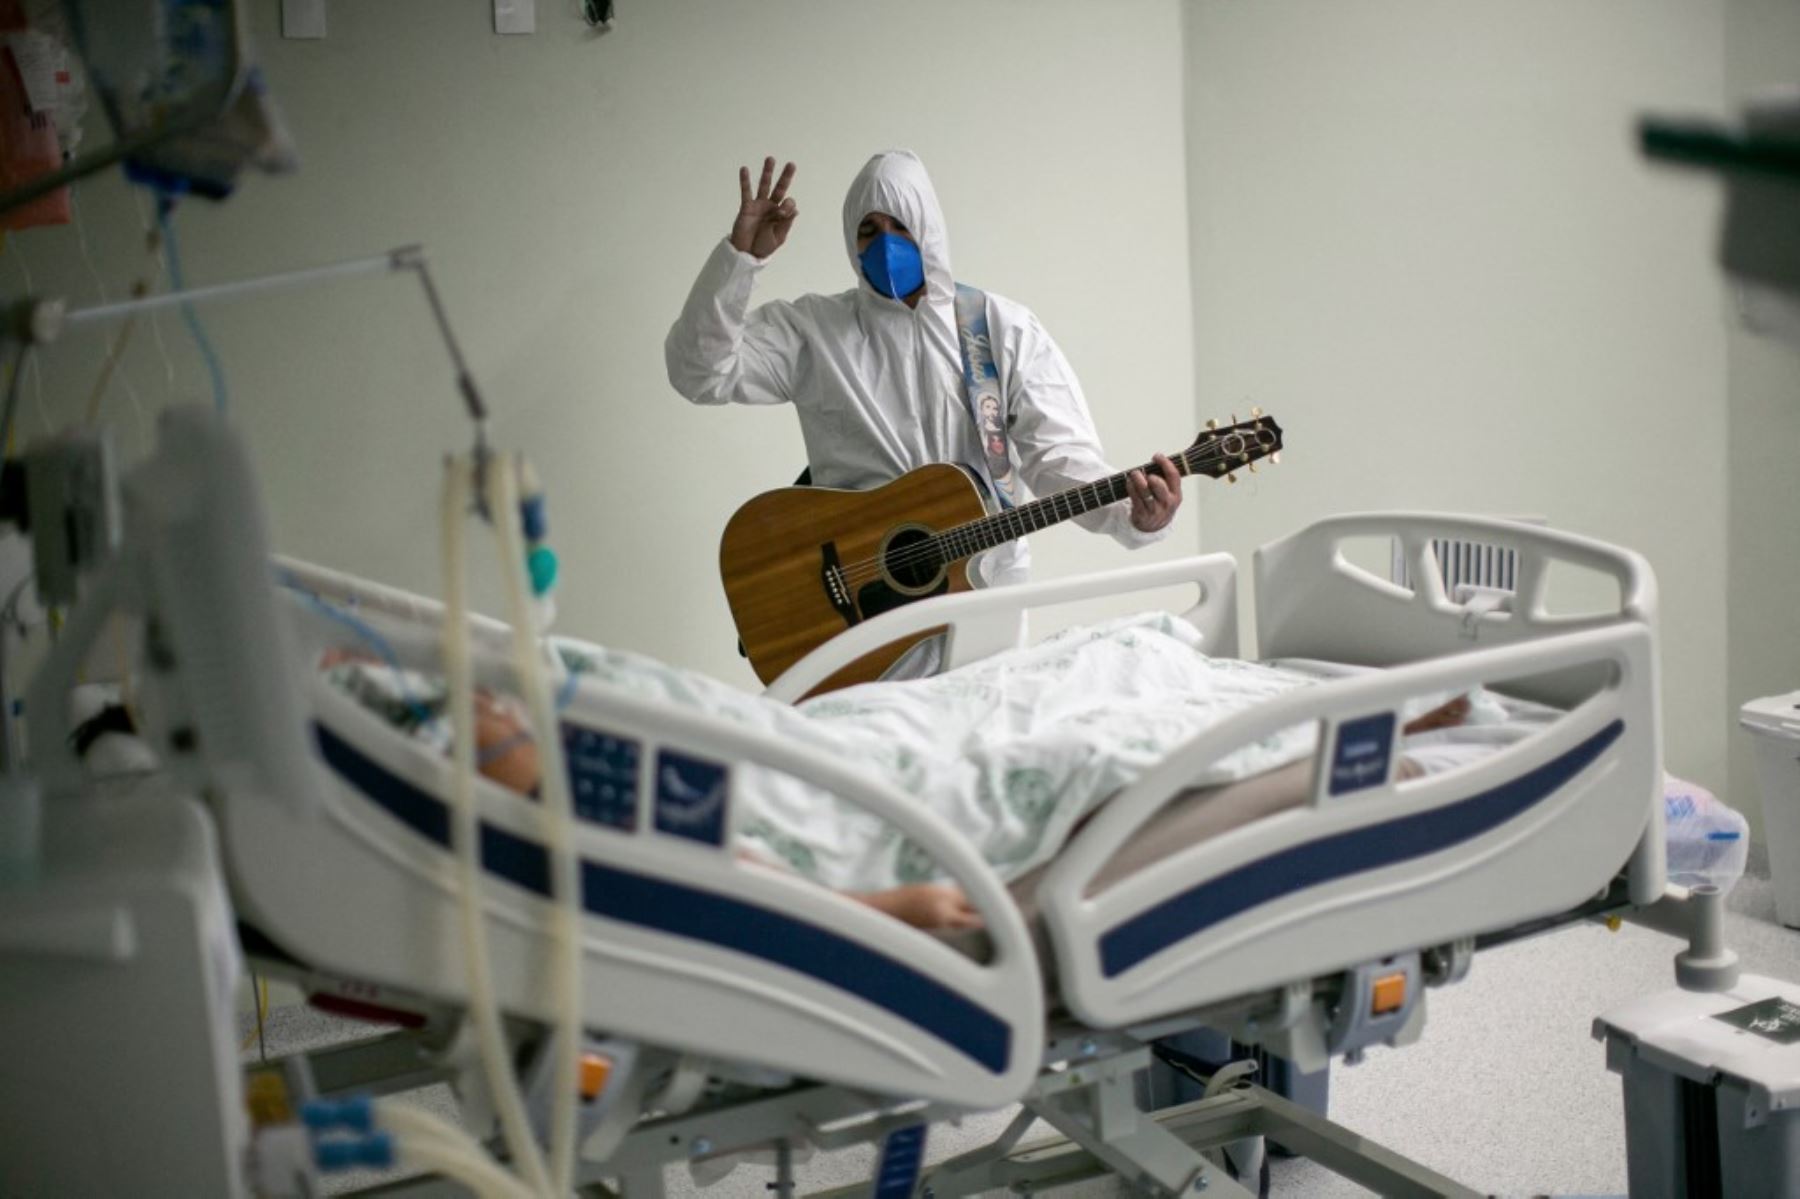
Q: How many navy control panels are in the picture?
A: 3